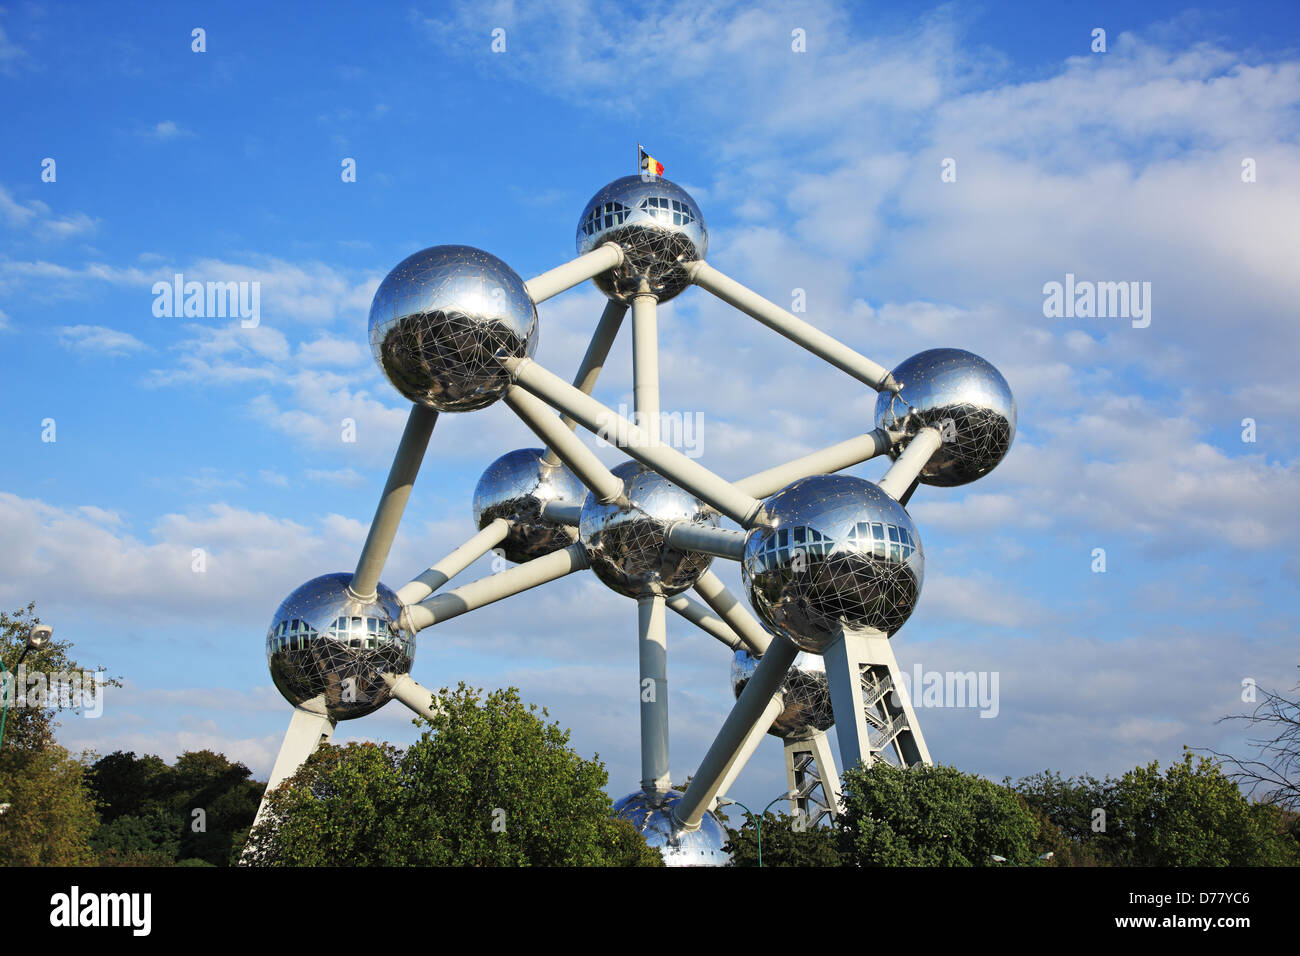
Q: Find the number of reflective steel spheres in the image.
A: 9